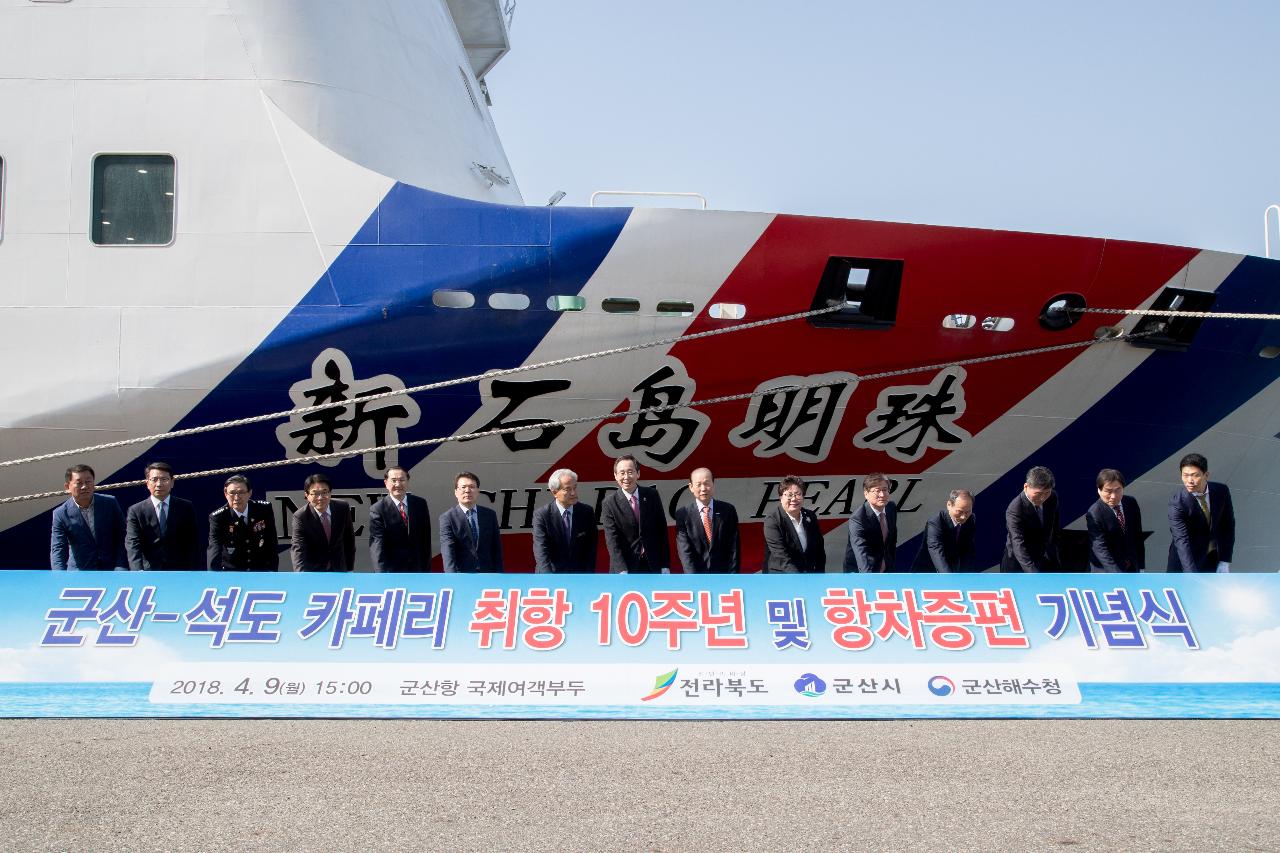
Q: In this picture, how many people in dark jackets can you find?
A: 15